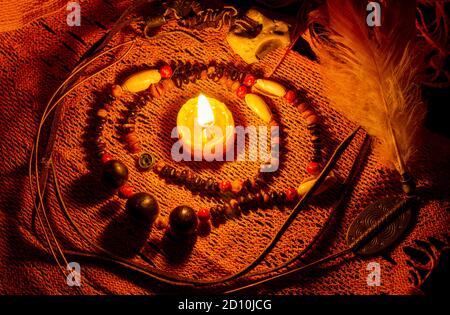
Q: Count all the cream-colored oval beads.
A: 4